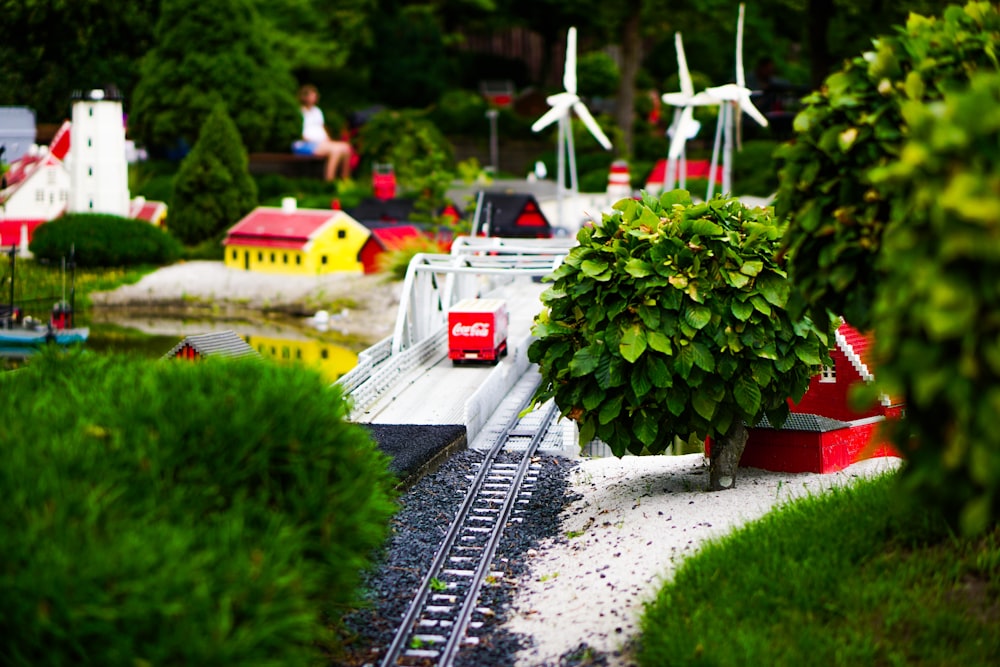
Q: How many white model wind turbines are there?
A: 3